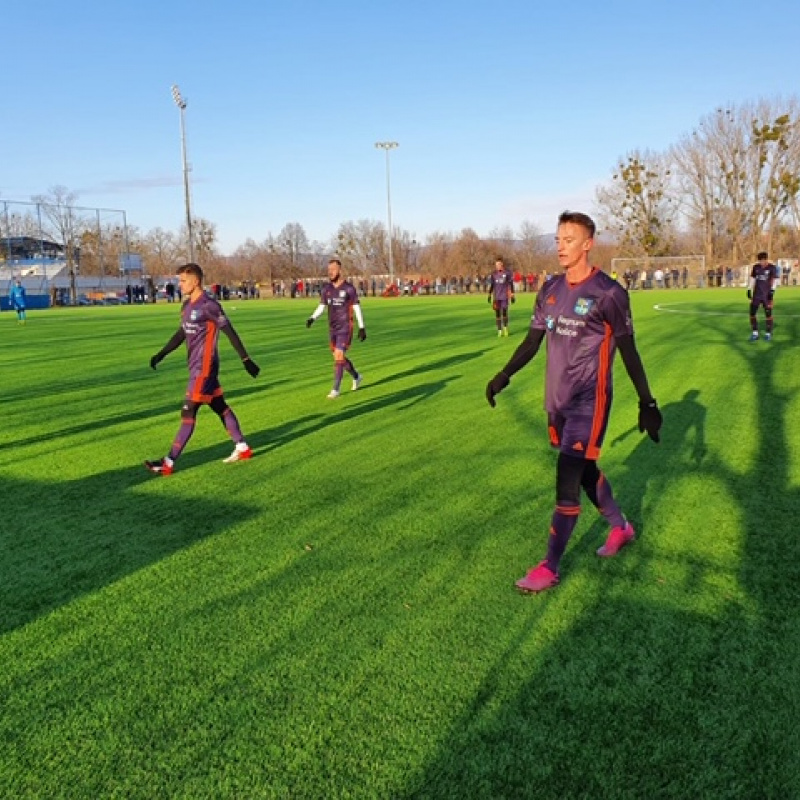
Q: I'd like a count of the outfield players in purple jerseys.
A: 5